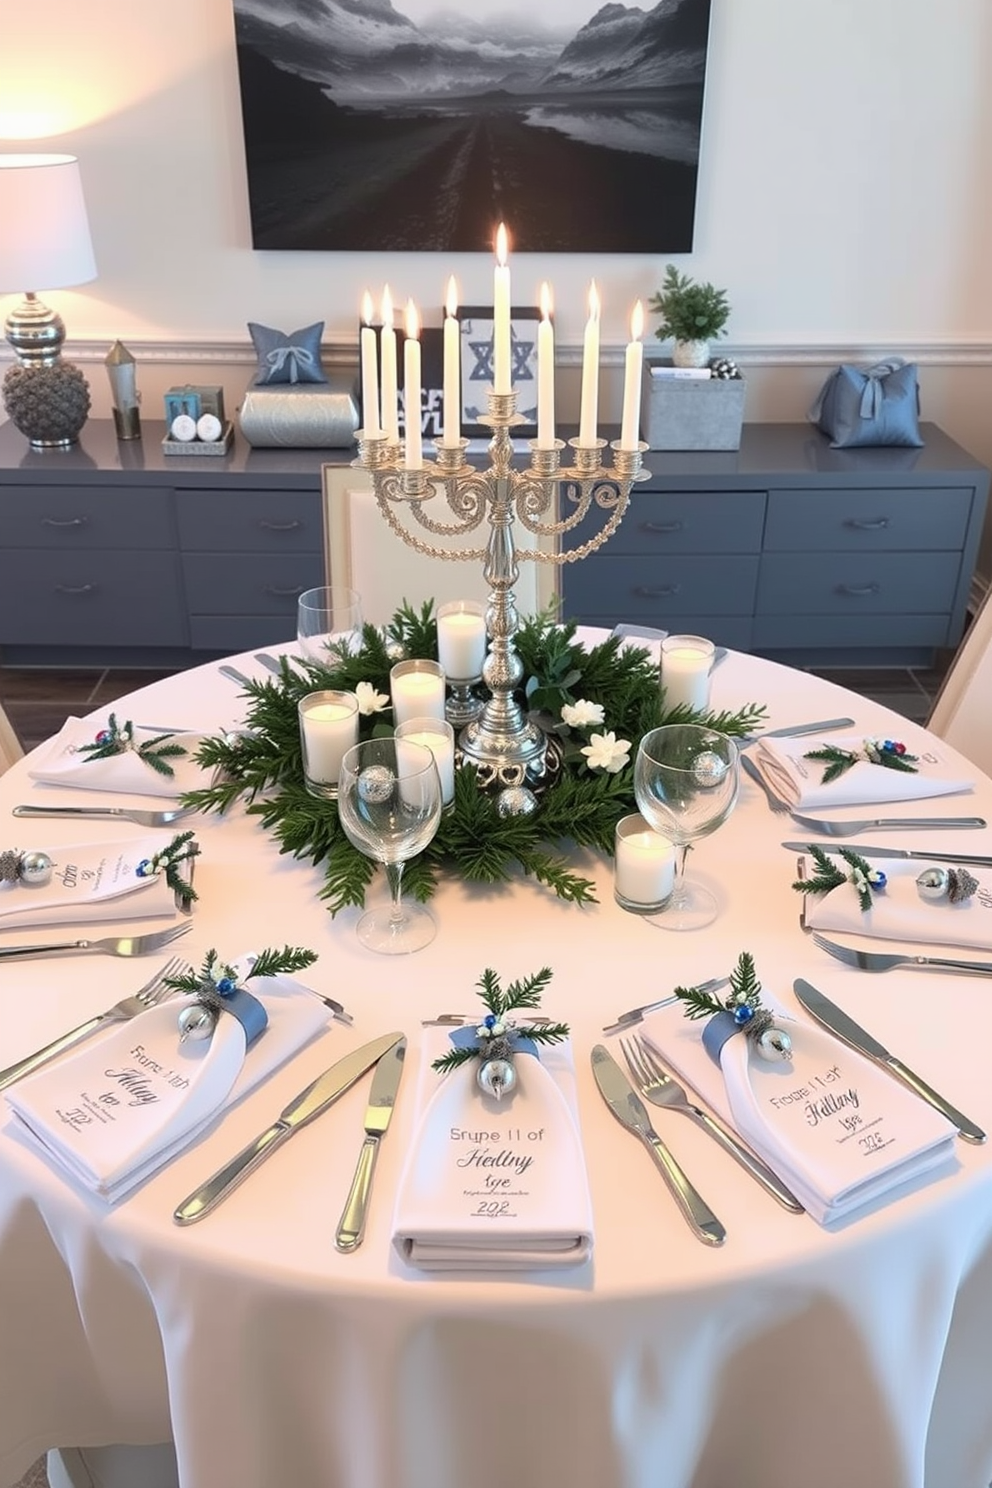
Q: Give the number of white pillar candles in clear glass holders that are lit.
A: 6